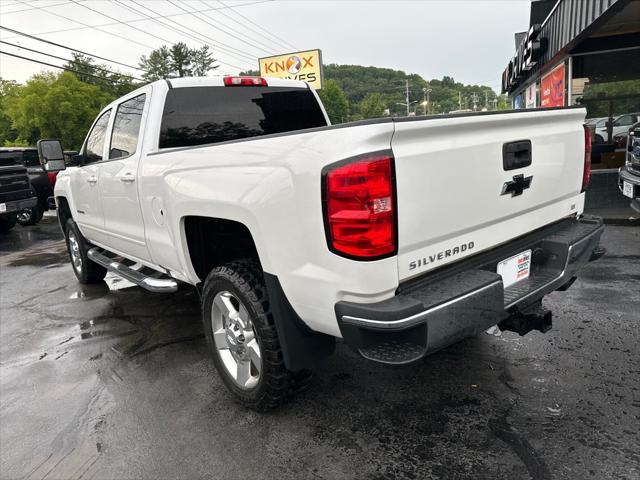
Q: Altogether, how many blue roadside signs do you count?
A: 0